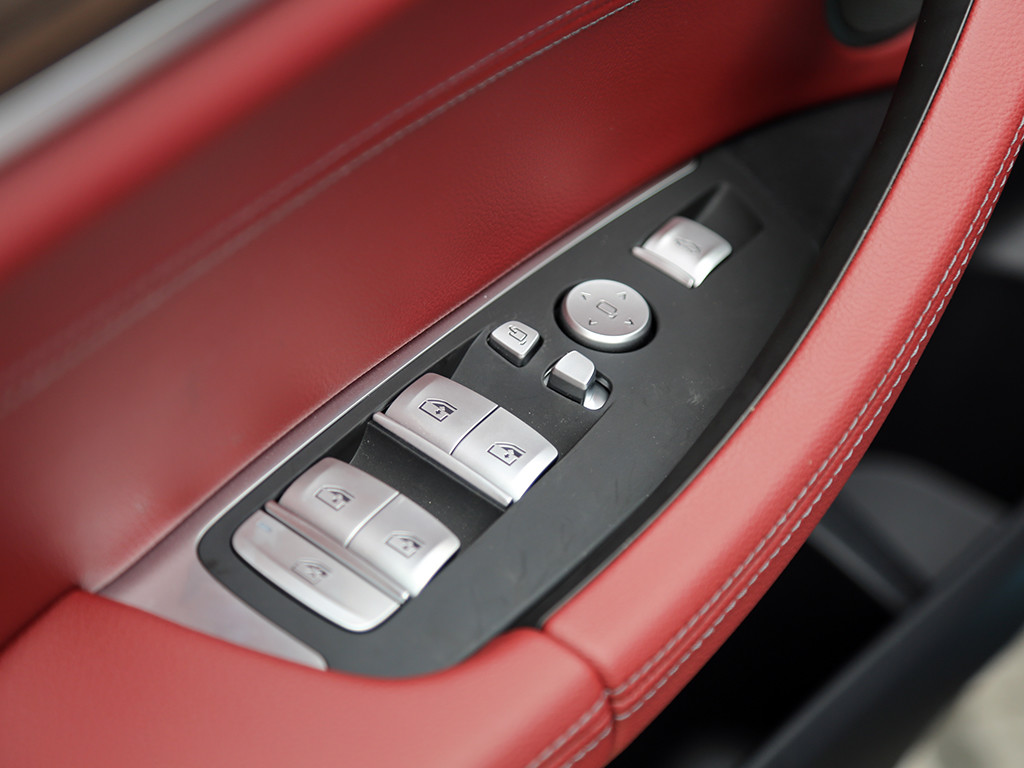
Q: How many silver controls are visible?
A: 9